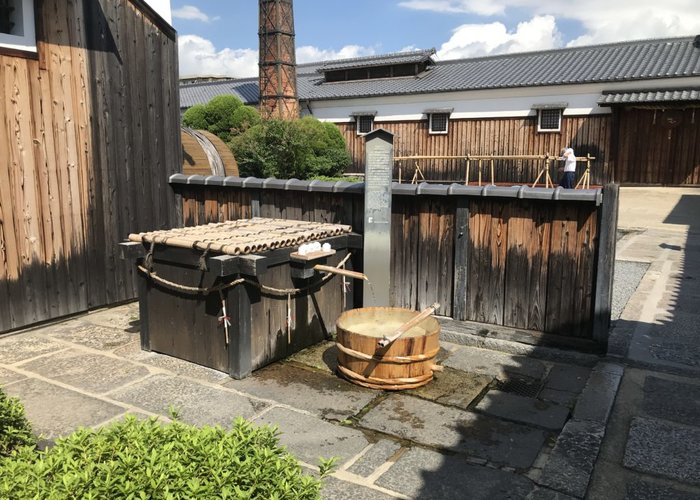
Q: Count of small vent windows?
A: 3